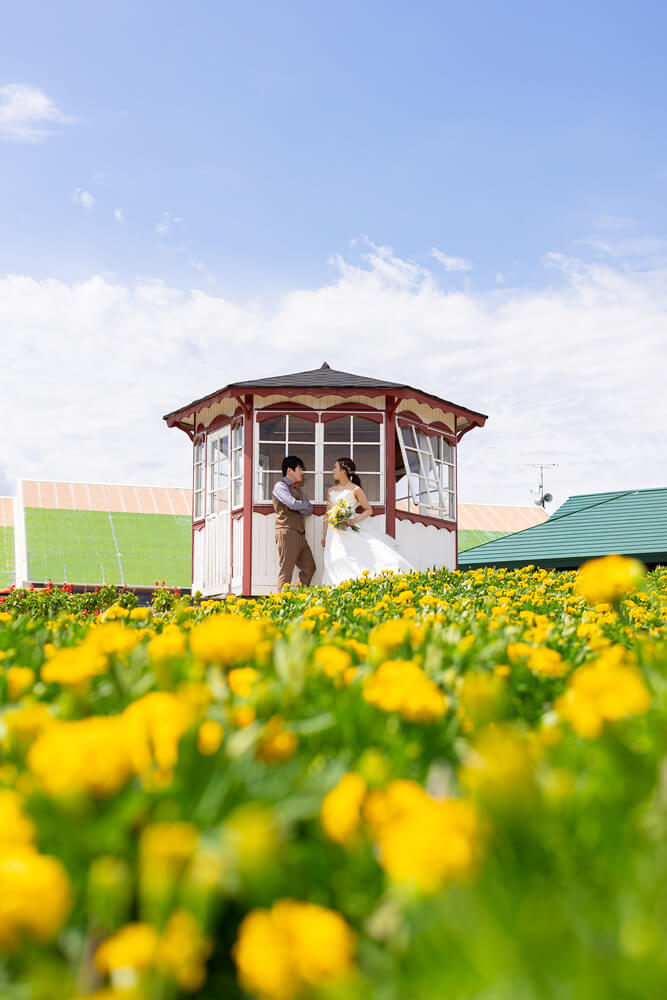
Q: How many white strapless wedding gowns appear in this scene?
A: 1